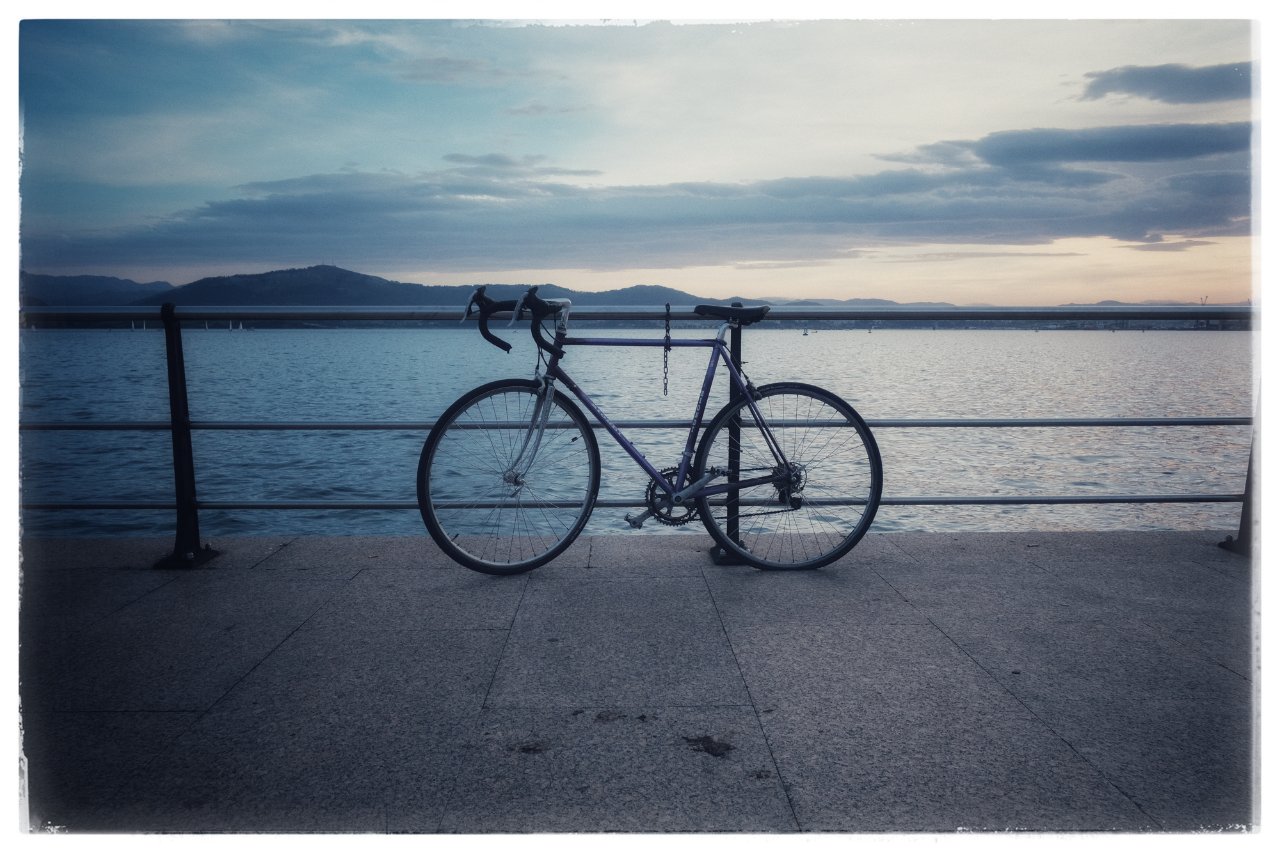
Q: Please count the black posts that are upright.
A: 3